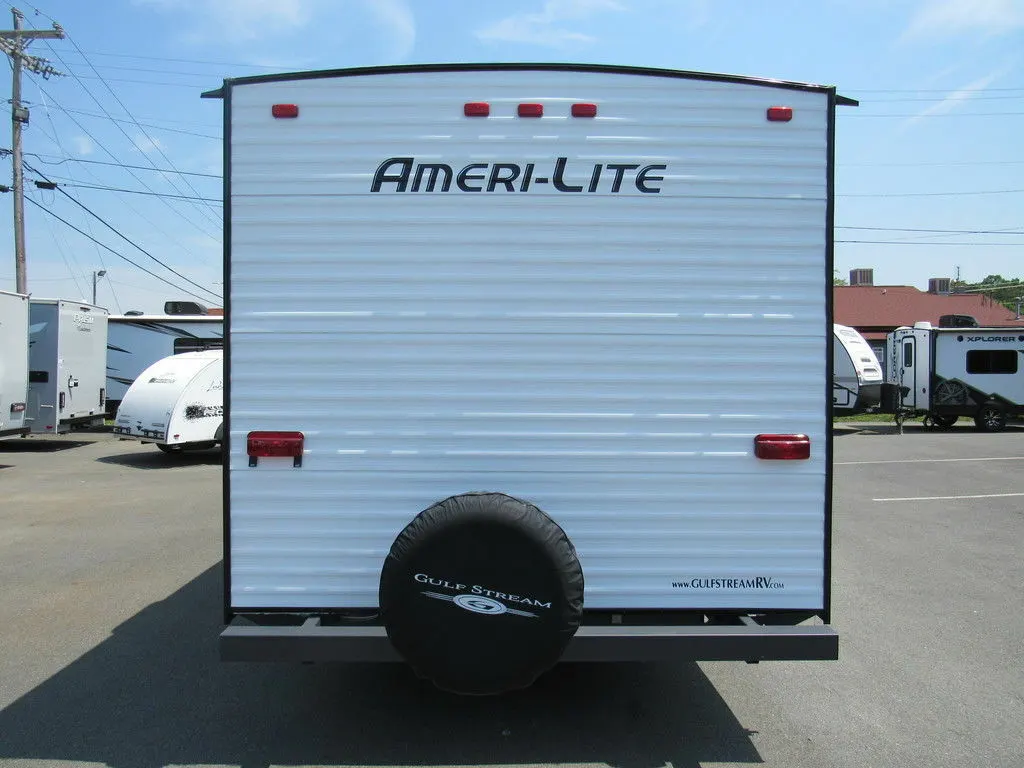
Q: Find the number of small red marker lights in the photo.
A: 5